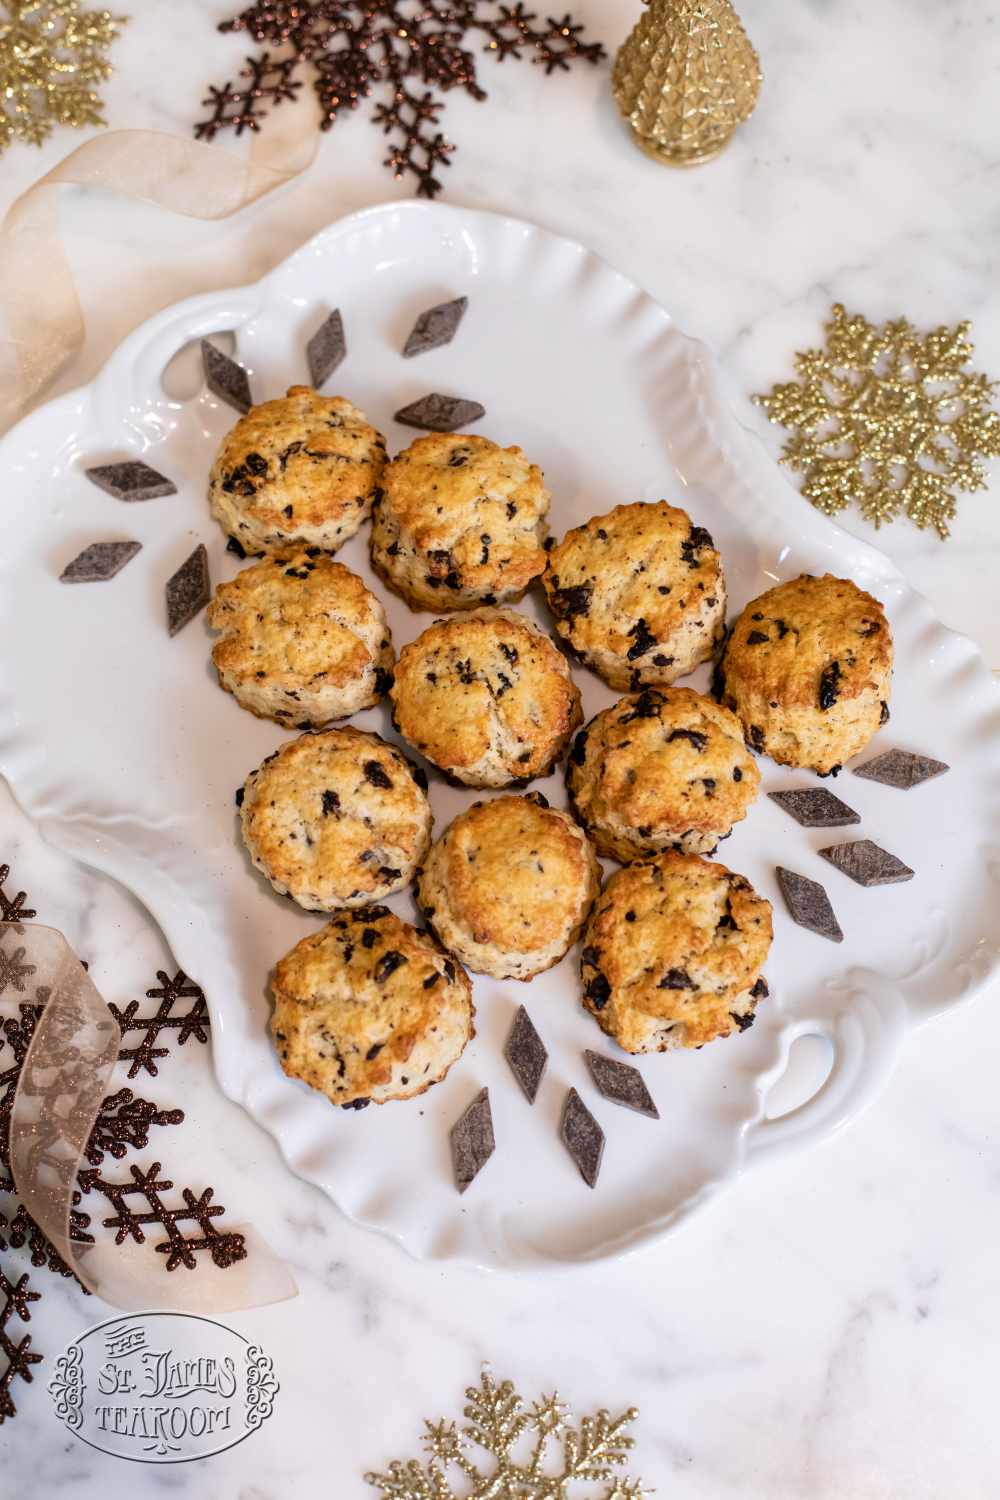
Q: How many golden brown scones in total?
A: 11